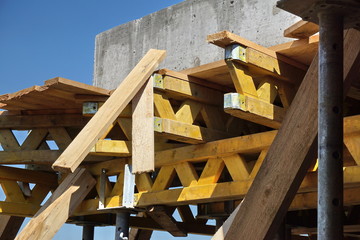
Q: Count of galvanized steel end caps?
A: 5